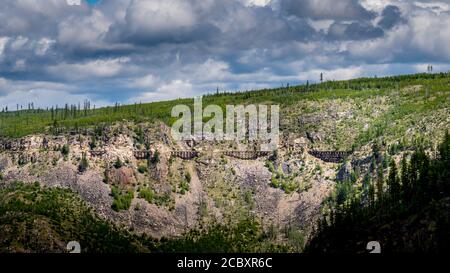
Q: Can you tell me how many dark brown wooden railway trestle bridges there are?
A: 5